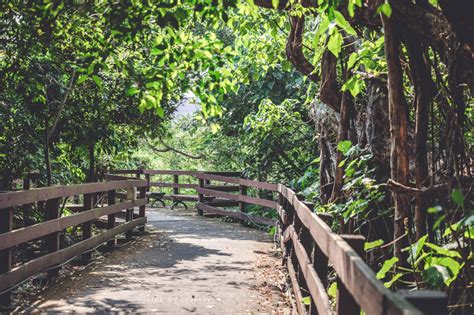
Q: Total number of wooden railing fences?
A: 2